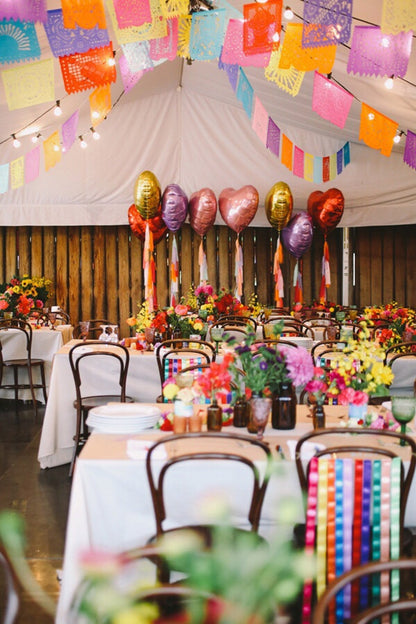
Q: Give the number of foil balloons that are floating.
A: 8